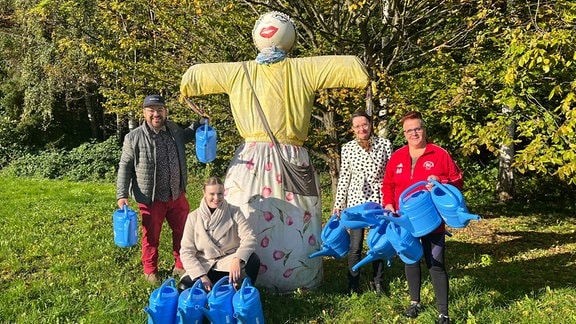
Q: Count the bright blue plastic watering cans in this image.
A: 12